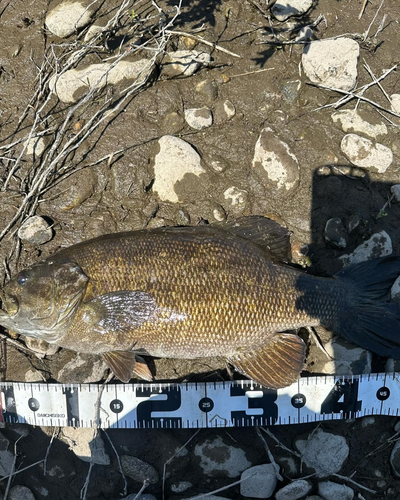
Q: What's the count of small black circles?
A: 5